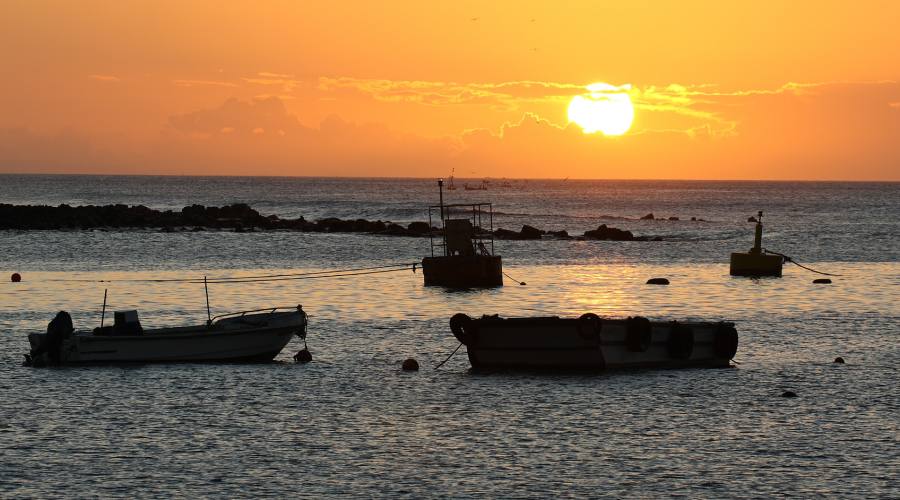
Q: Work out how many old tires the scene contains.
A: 5